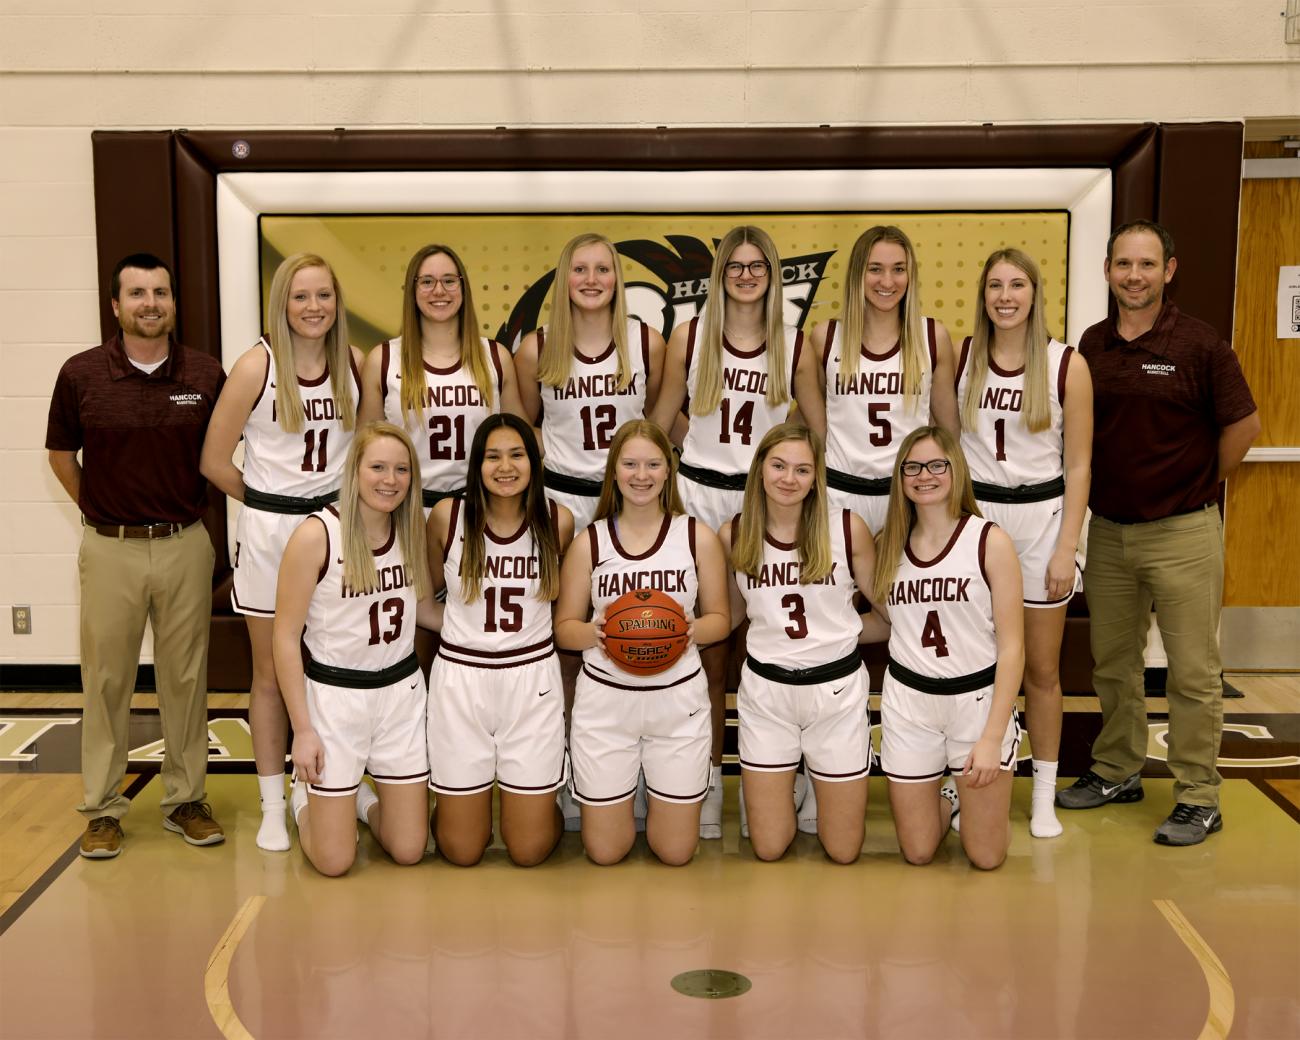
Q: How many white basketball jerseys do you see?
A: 11